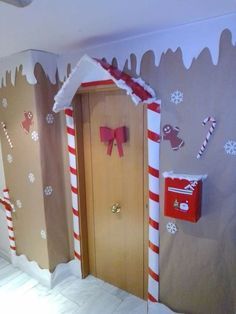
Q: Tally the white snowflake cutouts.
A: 11